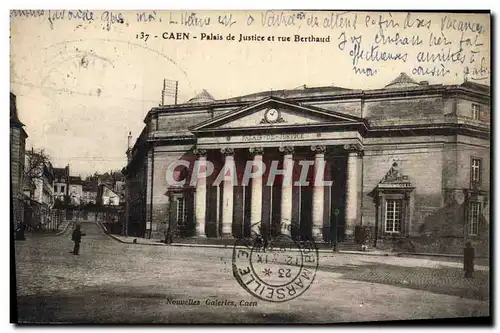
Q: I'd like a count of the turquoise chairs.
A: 0